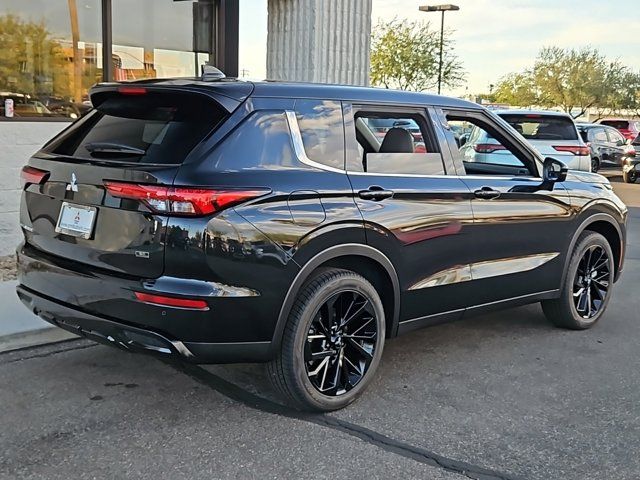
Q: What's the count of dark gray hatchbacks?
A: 1